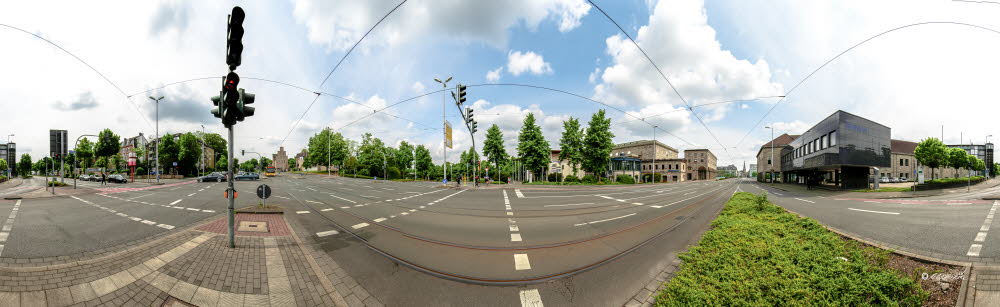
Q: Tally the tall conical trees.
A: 4